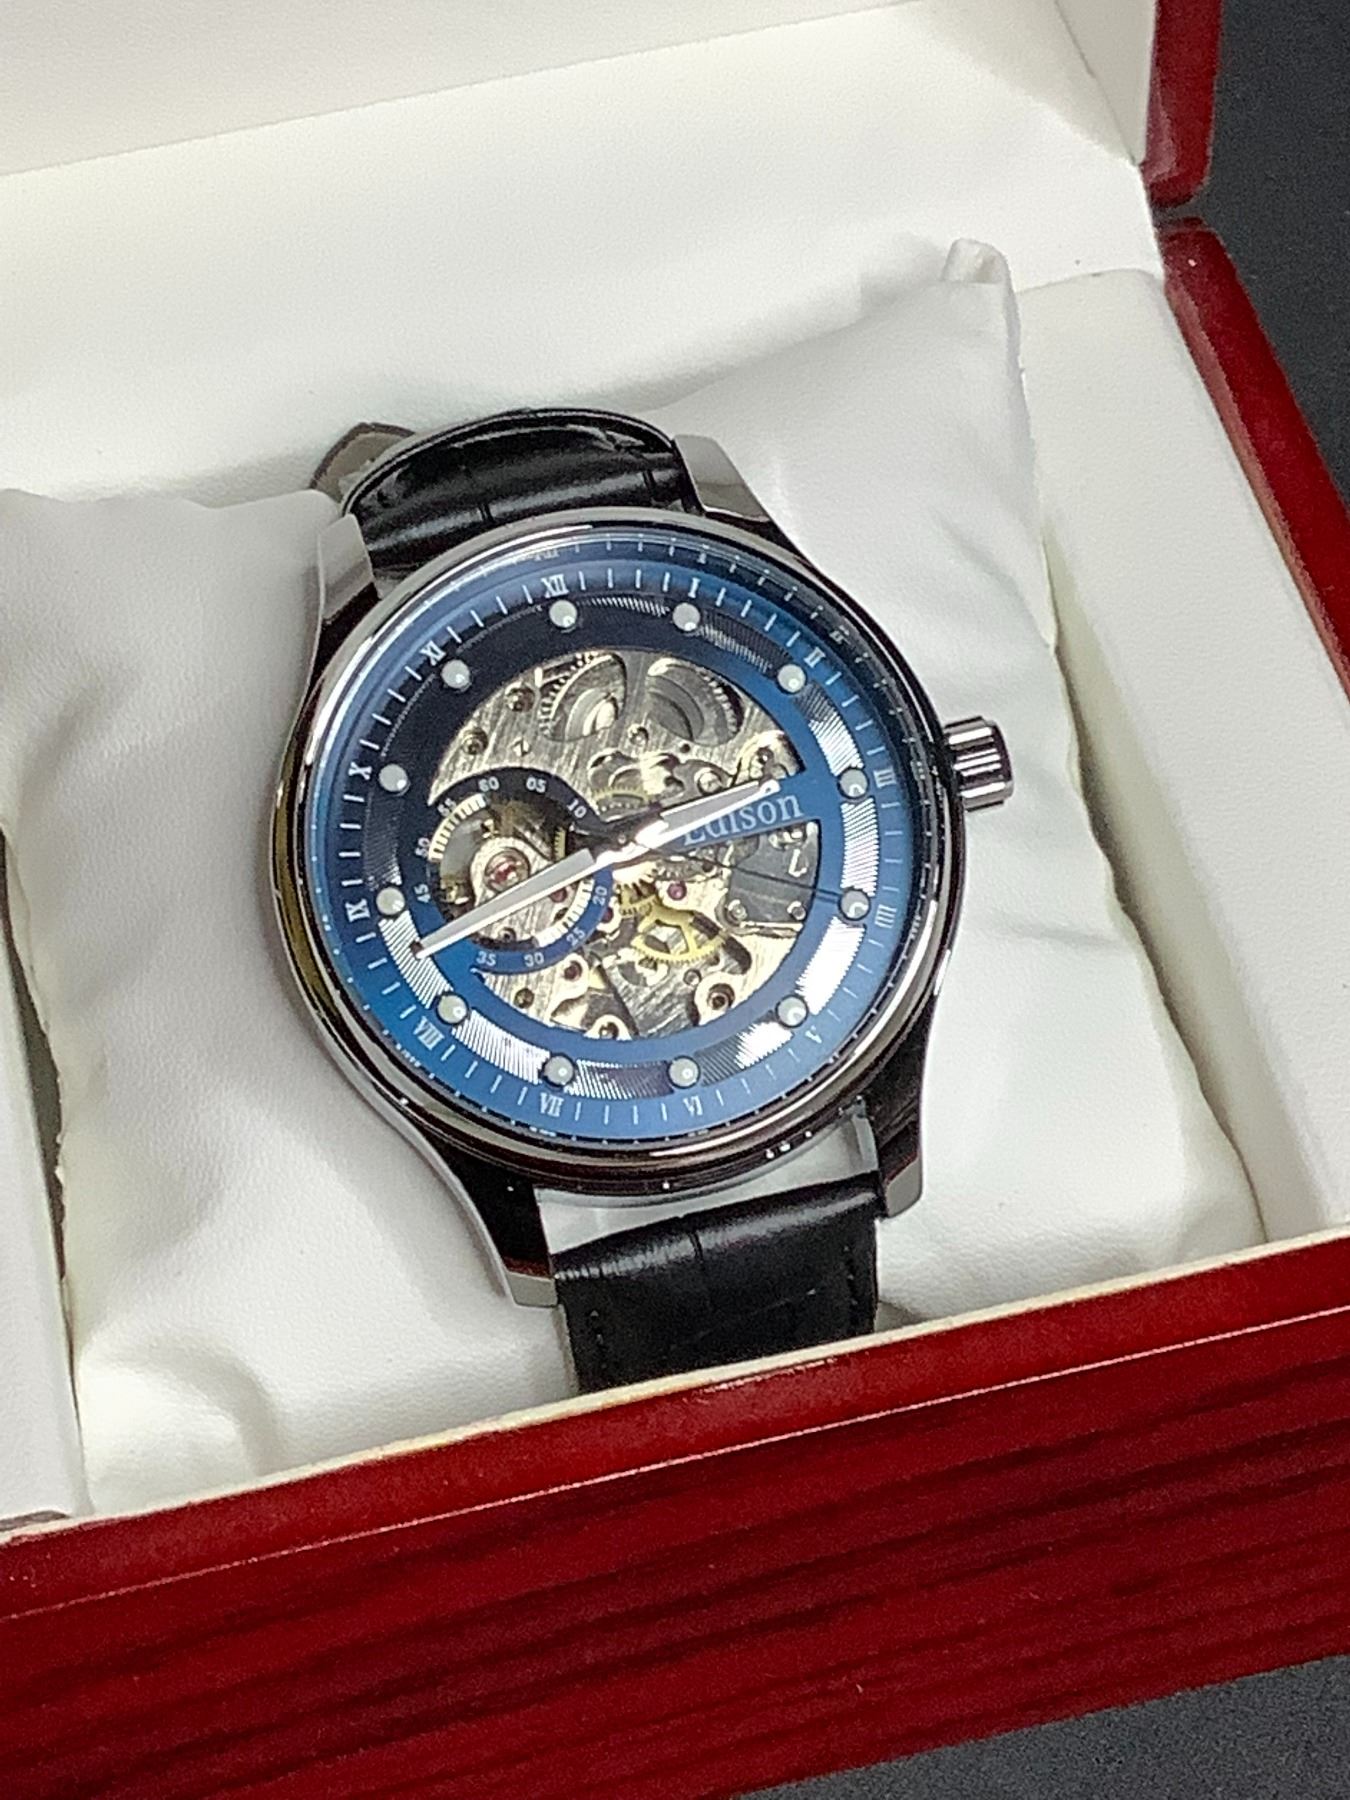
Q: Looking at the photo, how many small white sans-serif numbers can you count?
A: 10